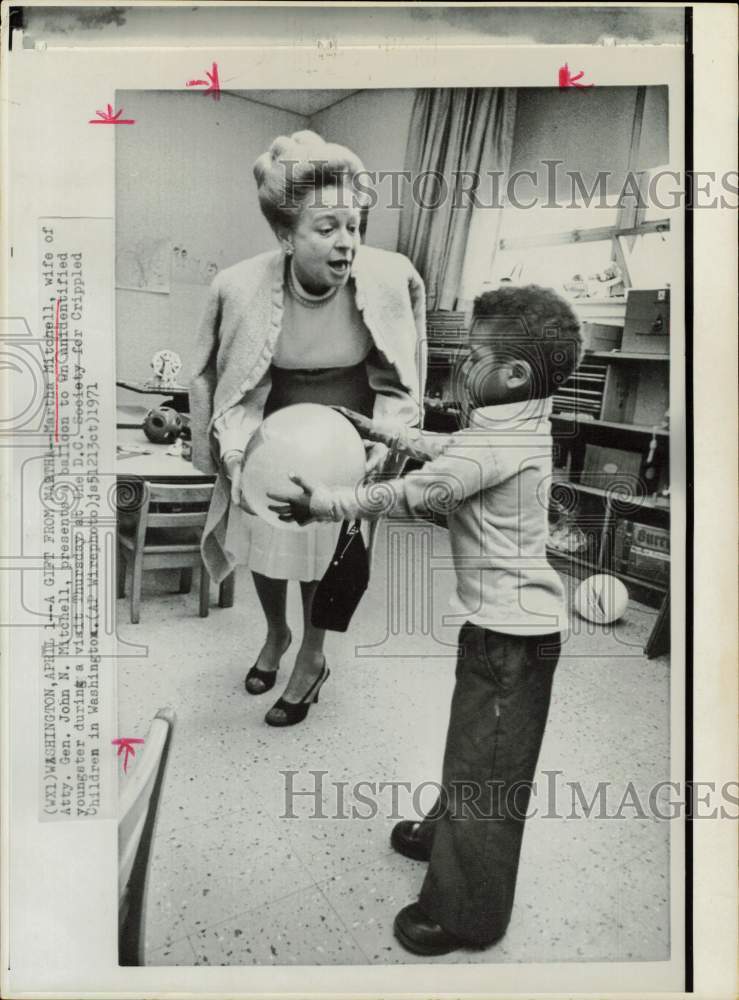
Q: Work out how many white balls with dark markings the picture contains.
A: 1